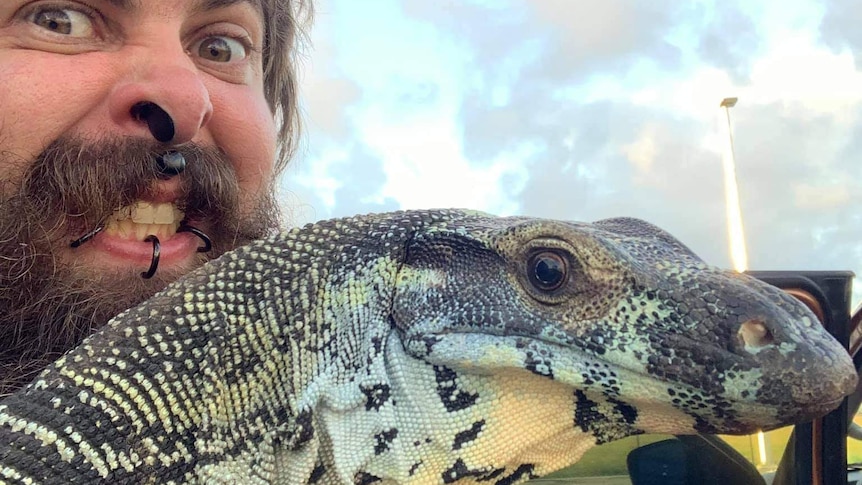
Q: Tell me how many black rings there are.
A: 3